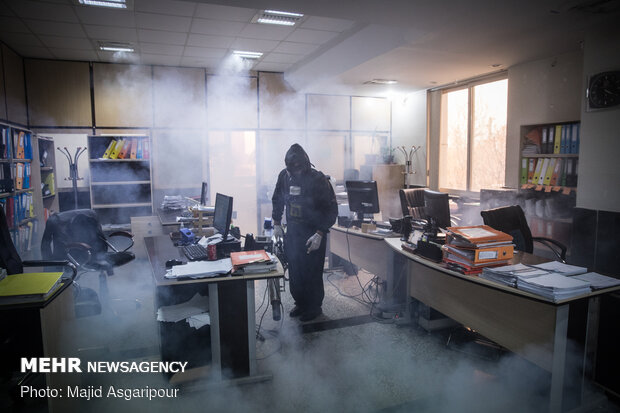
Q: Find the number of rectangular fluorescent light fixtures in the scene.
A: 4